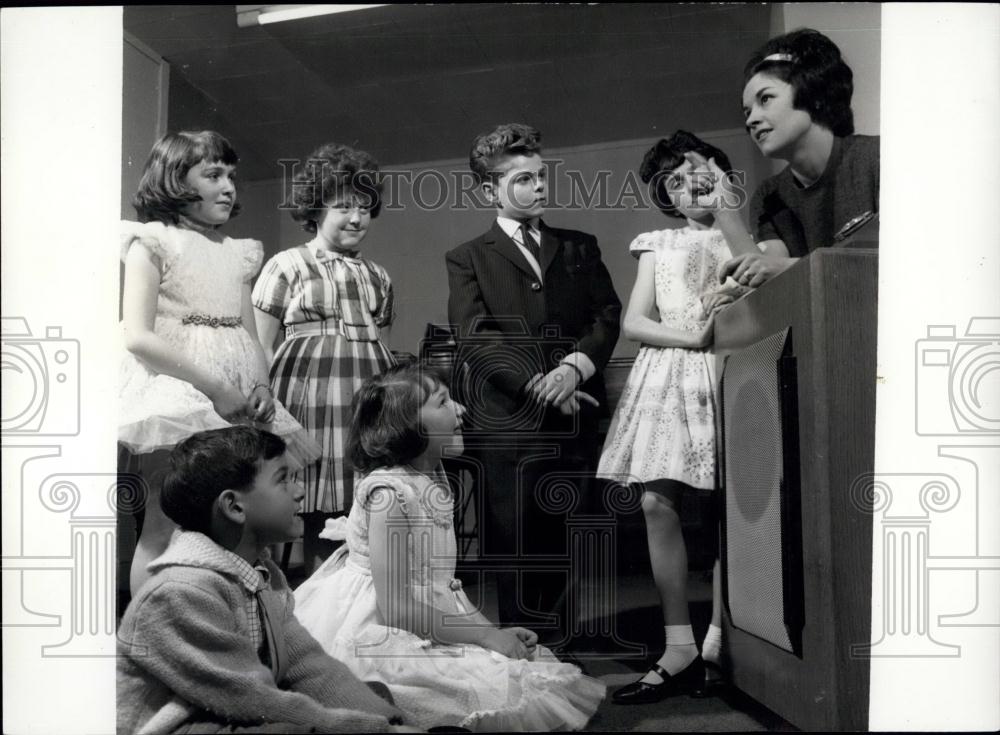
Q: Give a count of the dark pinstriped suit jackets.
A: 1